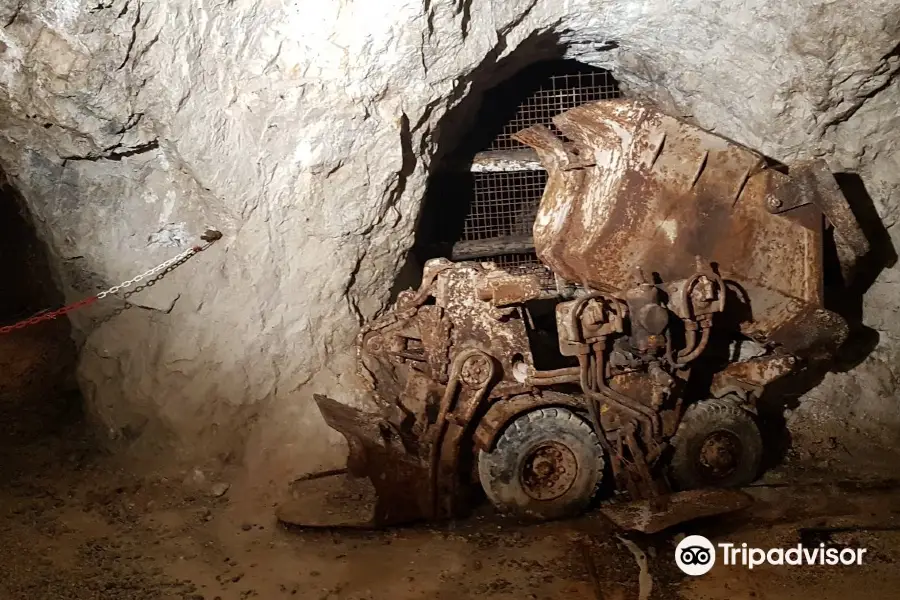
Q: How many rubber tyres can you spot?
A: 2